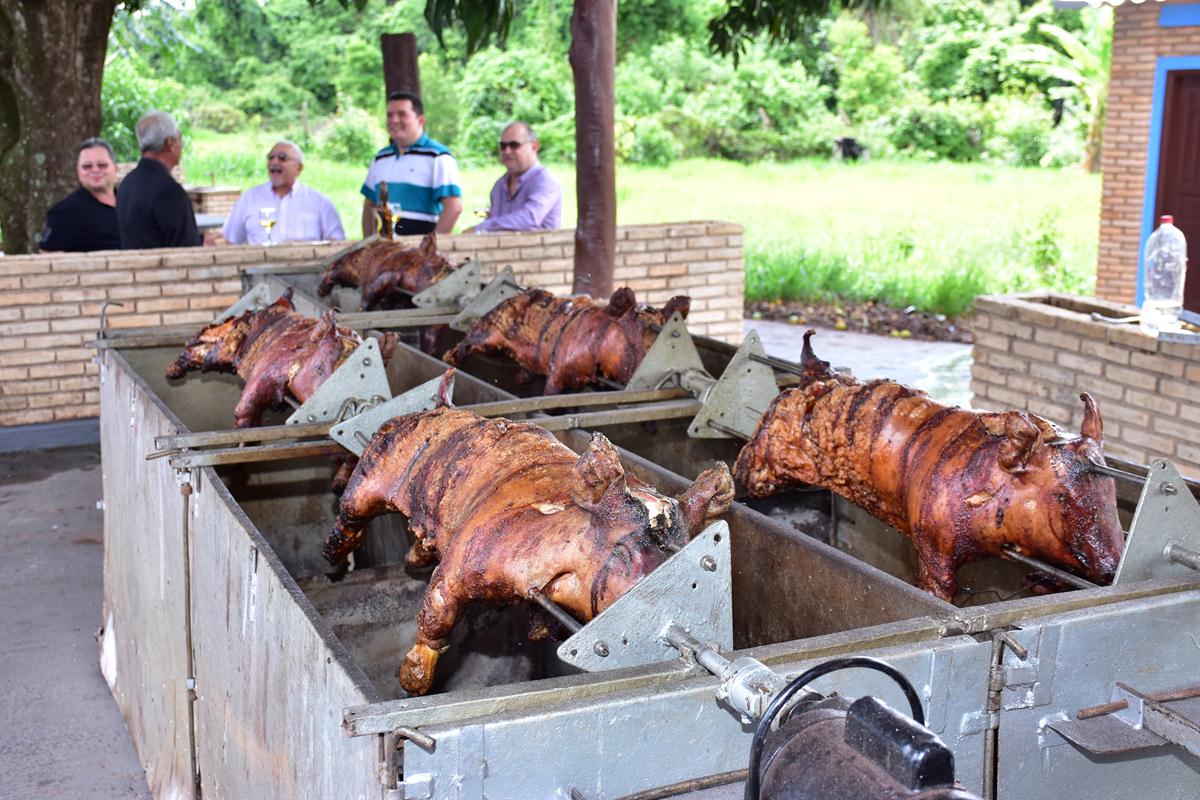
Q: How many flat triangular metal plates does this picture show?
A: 10